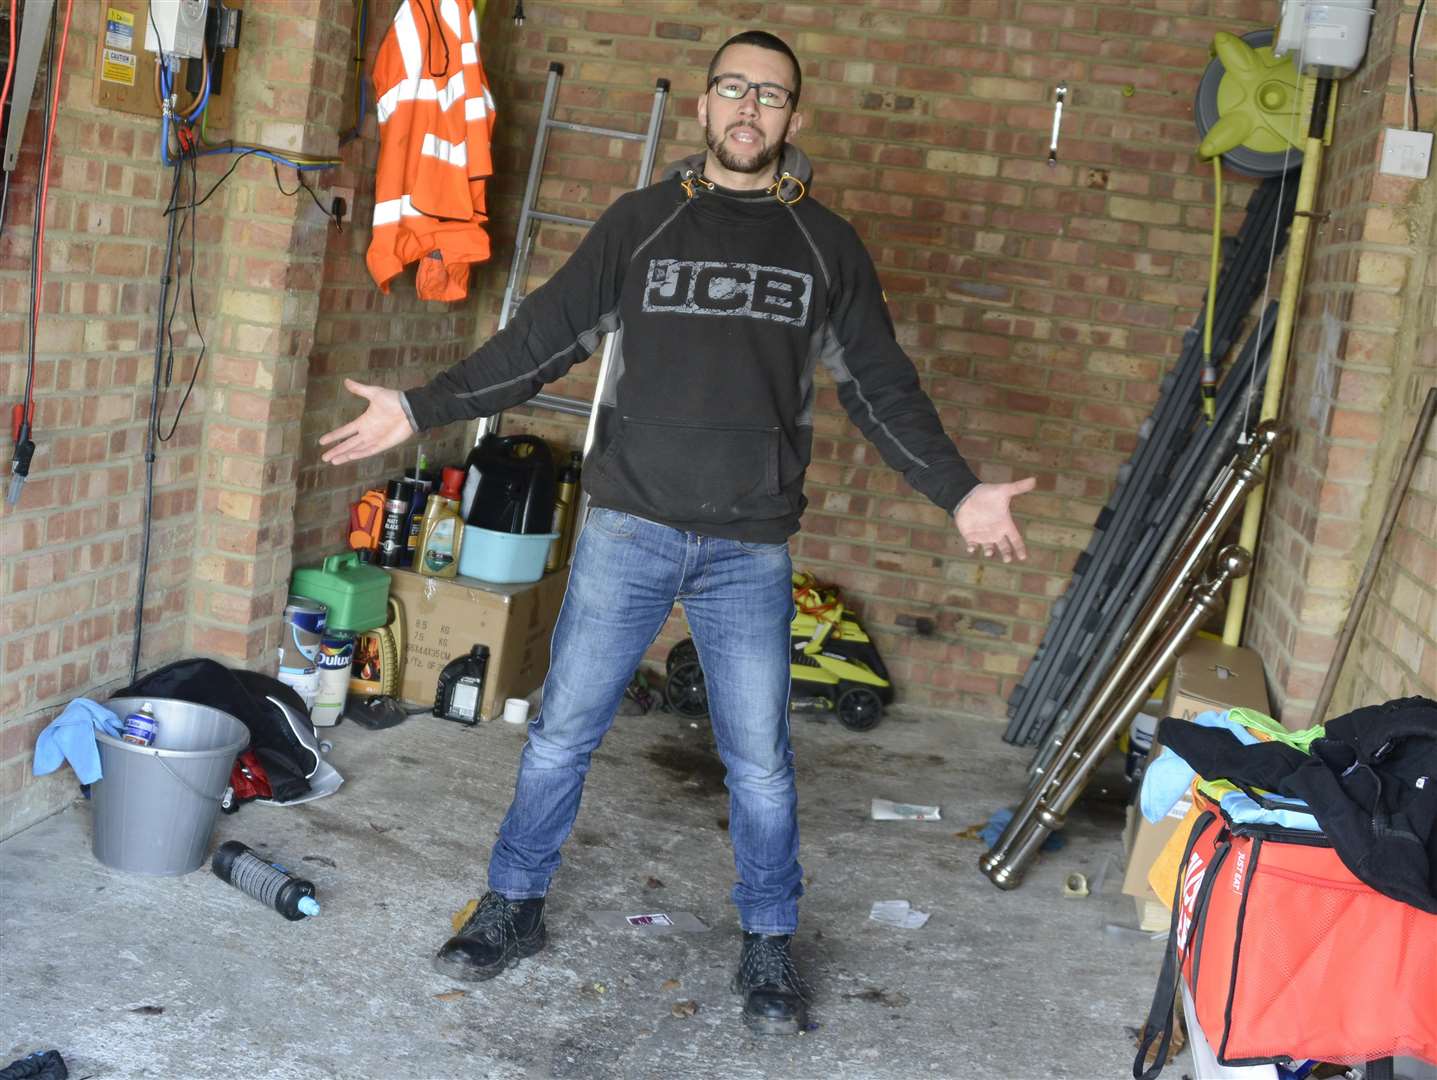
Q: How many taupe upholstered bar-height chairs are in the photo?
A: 0